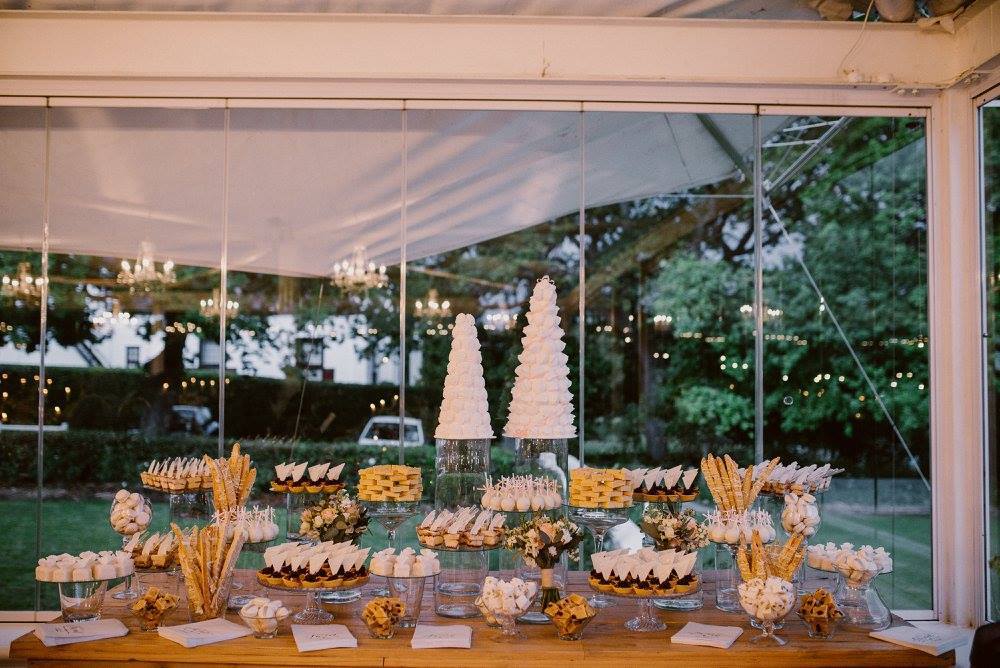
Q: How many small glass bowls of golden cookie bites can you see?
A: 4